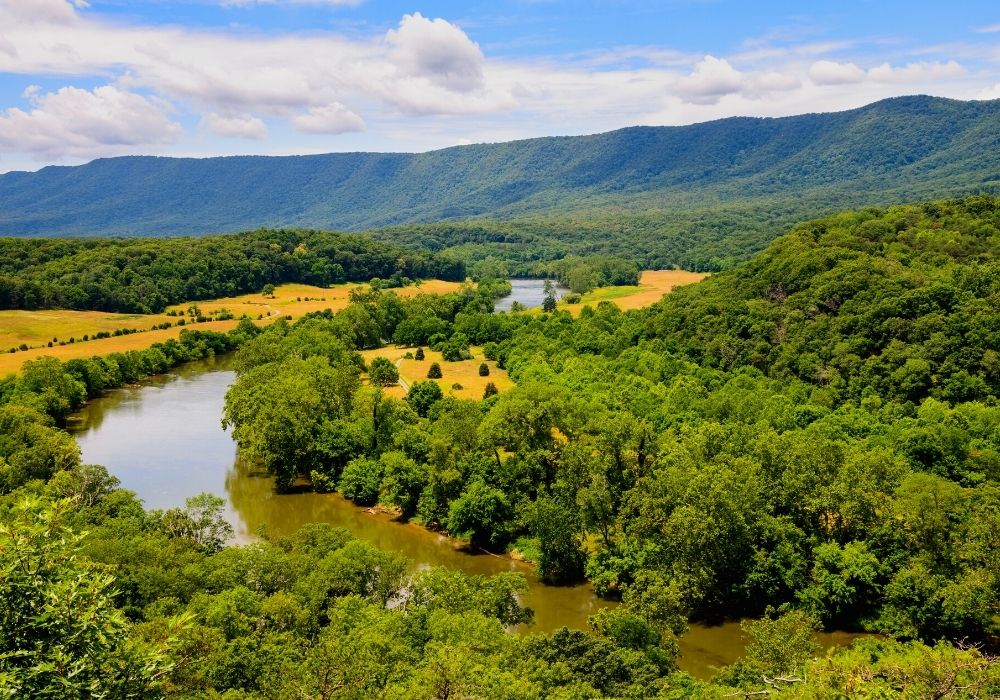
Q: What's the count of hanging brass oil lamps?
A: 0